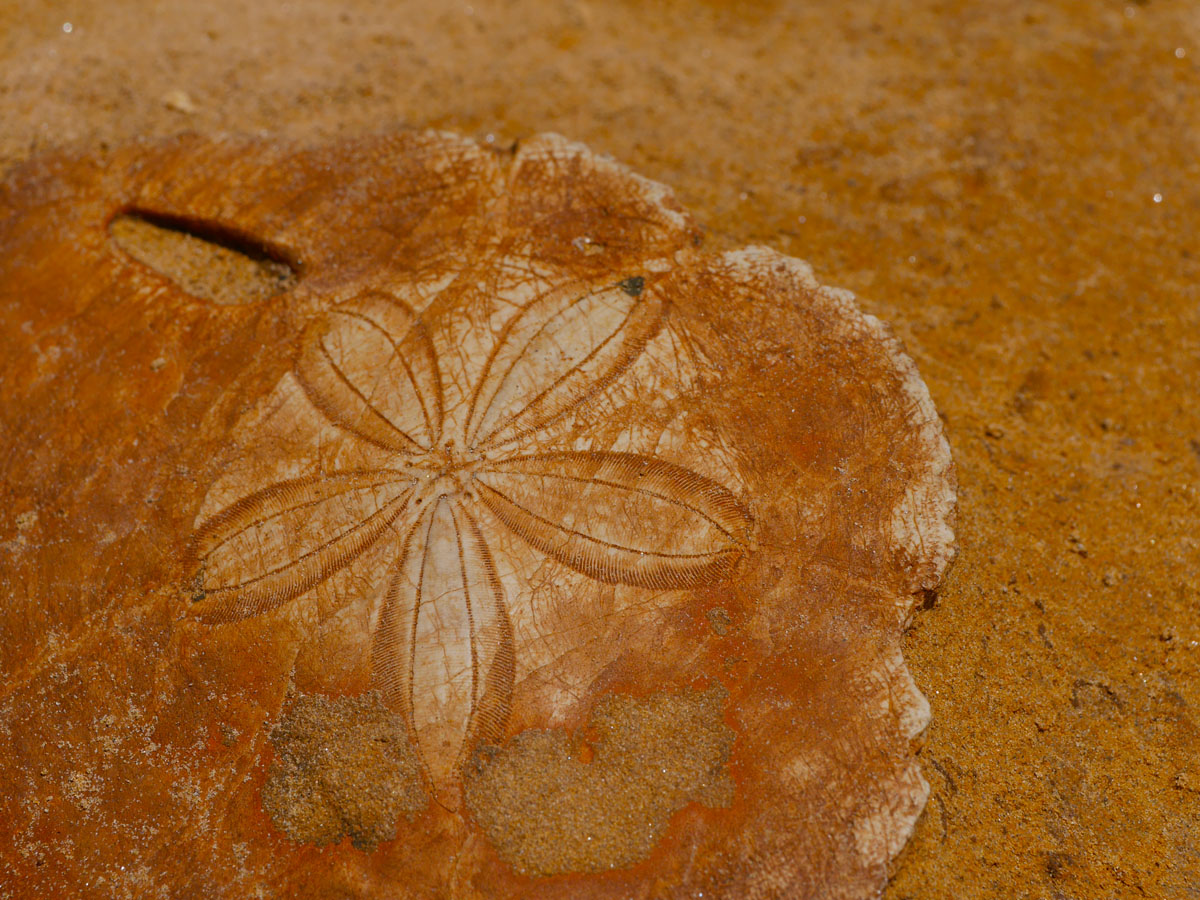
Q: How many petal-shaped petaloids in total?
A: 5